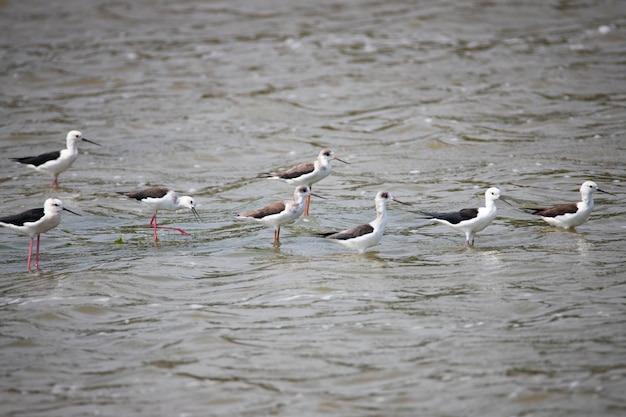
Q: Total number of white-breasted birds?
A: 8